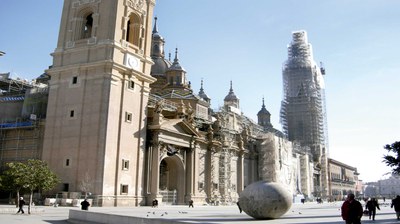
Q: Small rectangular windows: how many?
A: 8